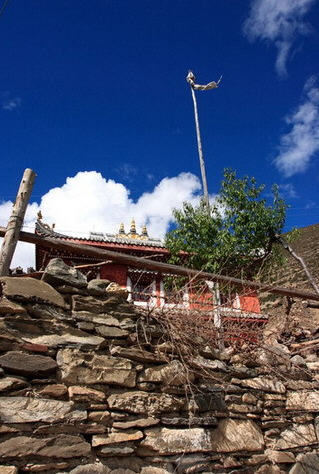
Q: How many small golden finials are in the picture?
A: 3